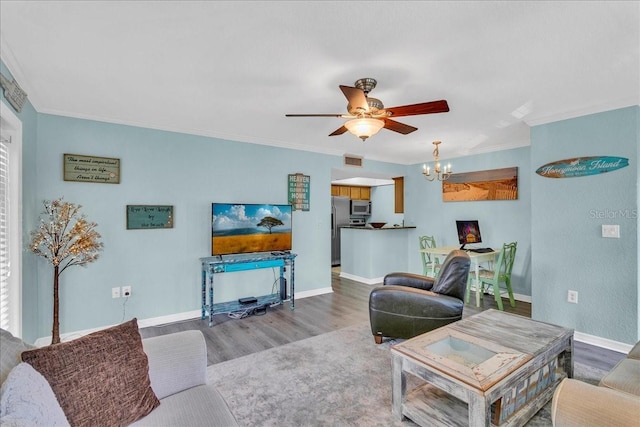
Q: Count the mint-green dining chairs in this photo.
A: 2